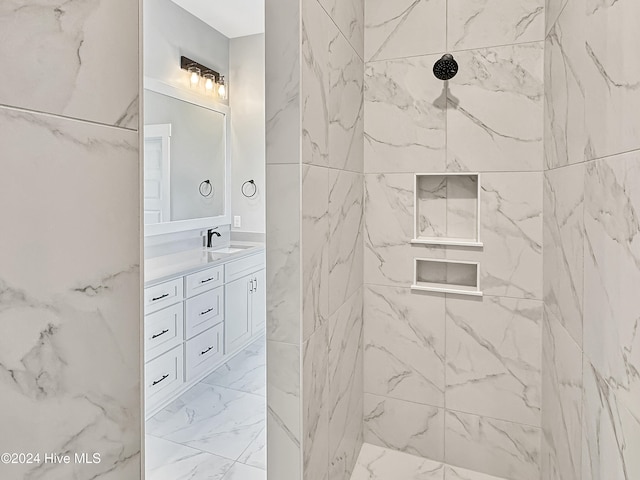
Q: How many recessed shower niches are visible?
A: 2